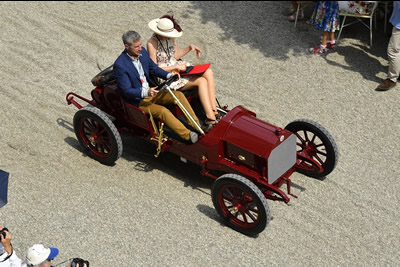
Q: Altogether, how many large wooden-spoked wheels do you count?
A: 3